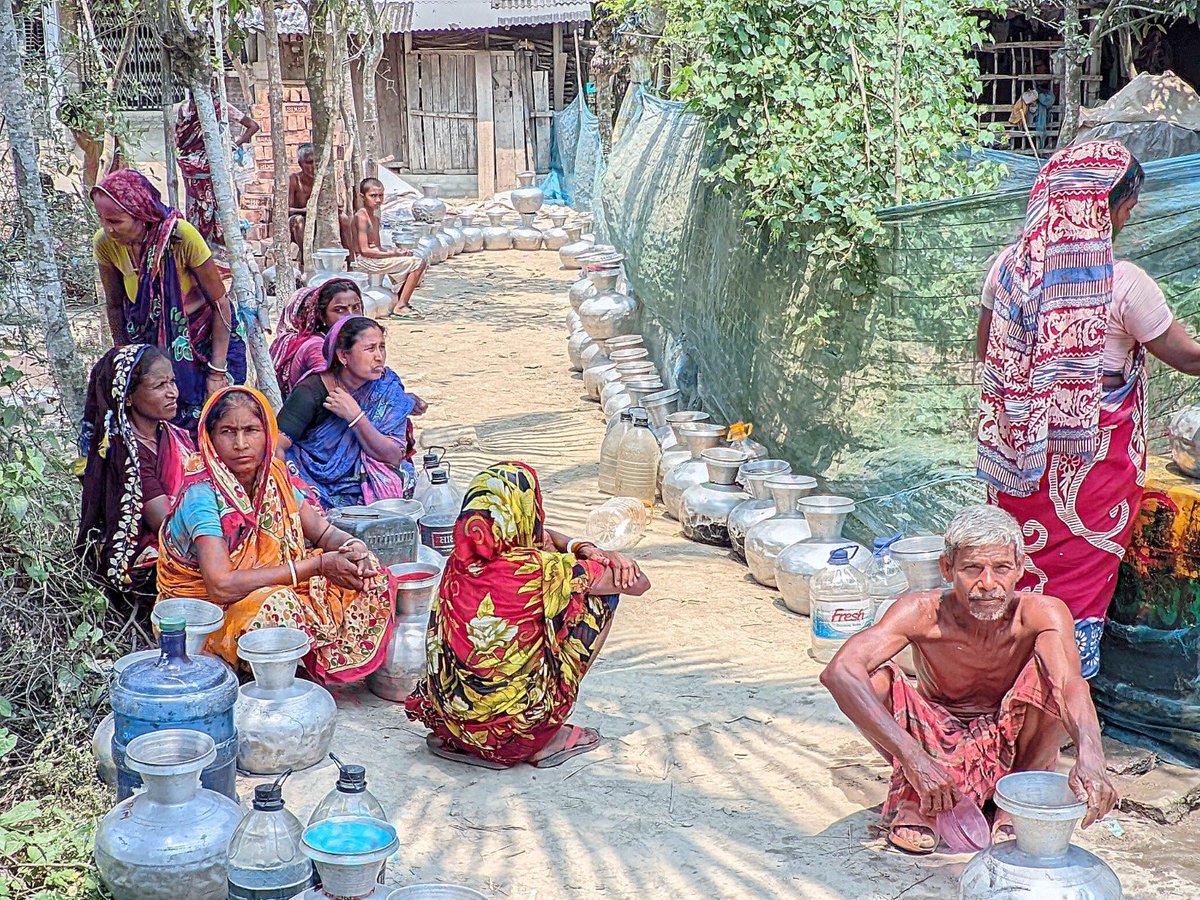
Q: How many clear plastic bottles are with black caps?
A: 6